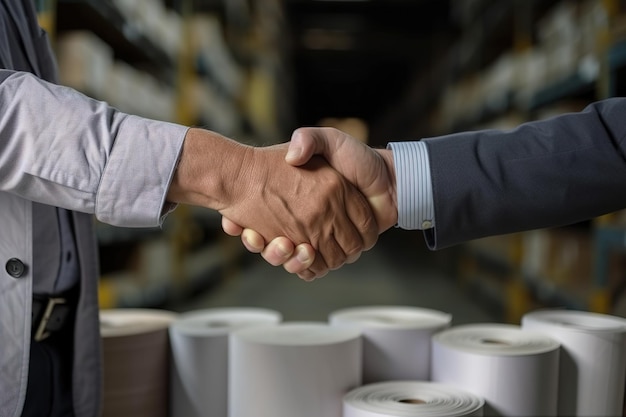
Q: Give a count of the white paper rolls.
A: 6